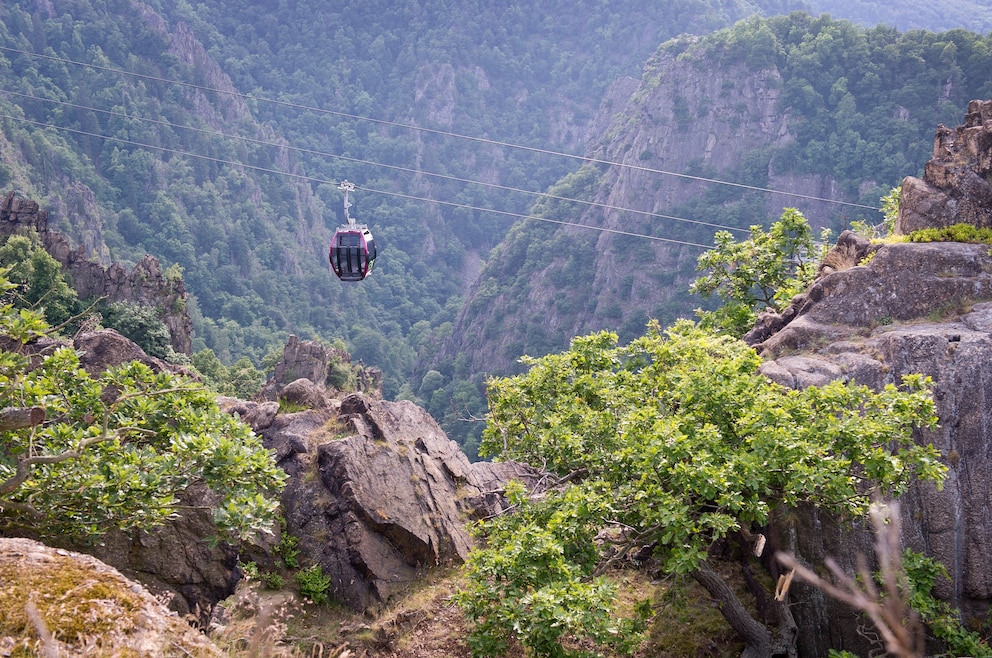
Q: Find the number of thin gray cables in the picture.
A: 3